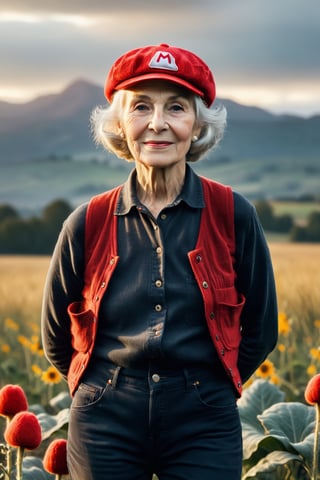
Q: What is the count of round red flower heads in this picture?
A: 4